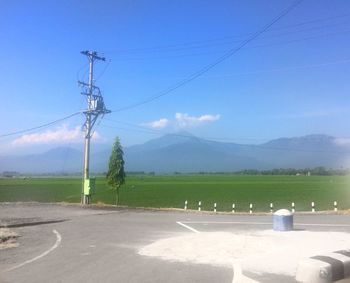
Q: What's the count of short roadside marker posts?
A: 9